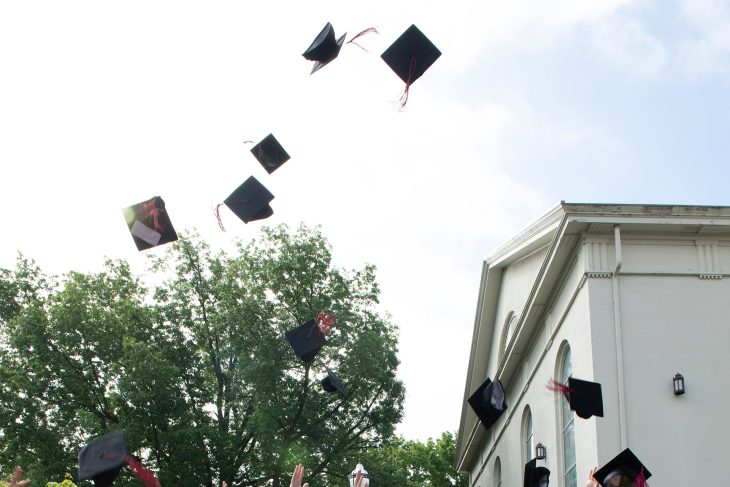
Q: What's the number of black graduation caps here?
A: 12